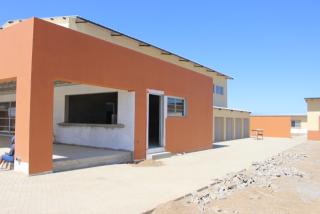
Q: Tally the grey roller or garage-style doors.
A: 4